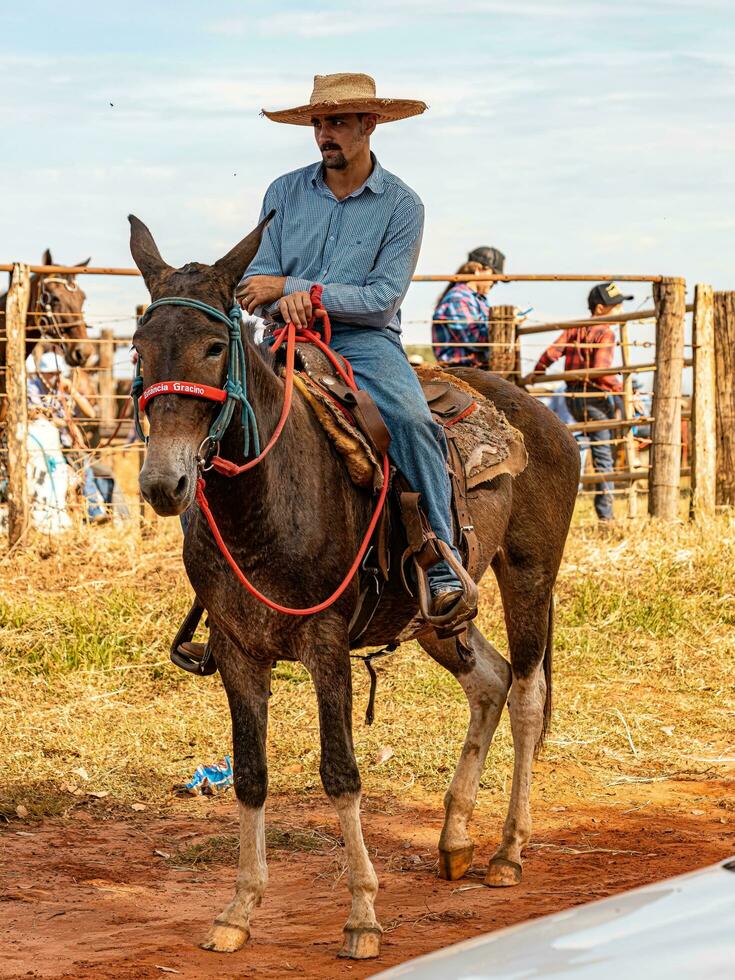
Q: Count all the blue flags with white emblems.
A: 0